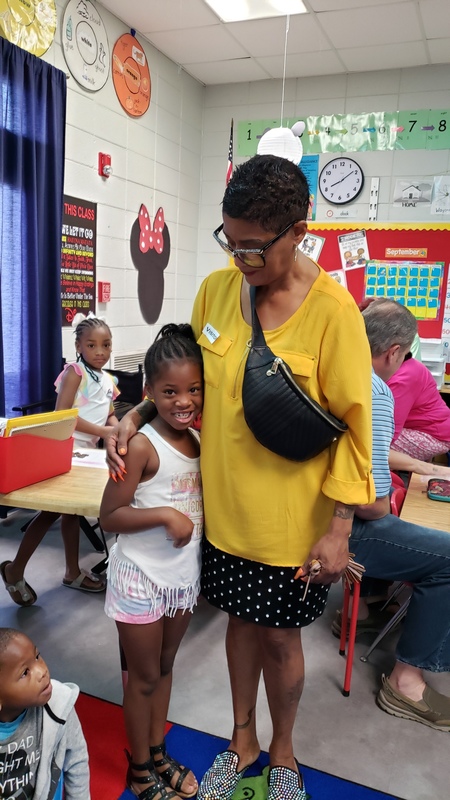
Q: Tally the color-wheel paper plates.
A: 3